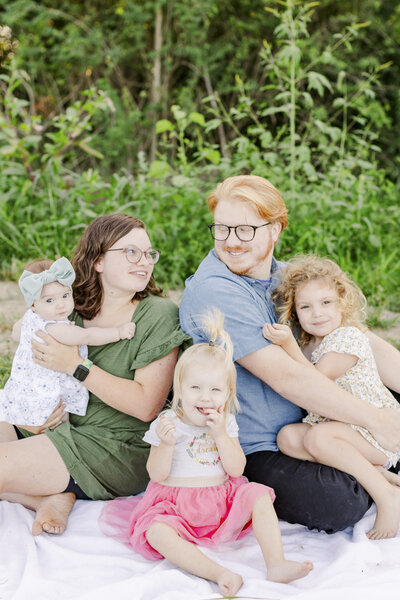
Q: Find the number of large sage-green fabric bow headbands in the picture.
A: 1